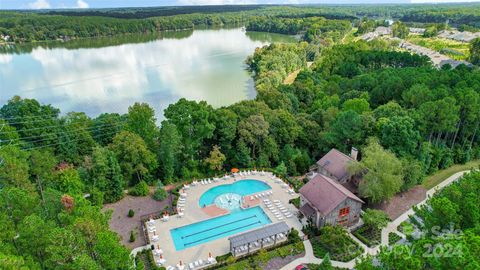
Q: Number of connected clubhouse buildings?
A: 2